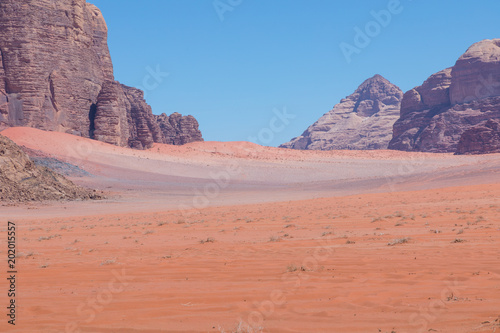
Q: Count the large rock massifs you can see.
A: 3